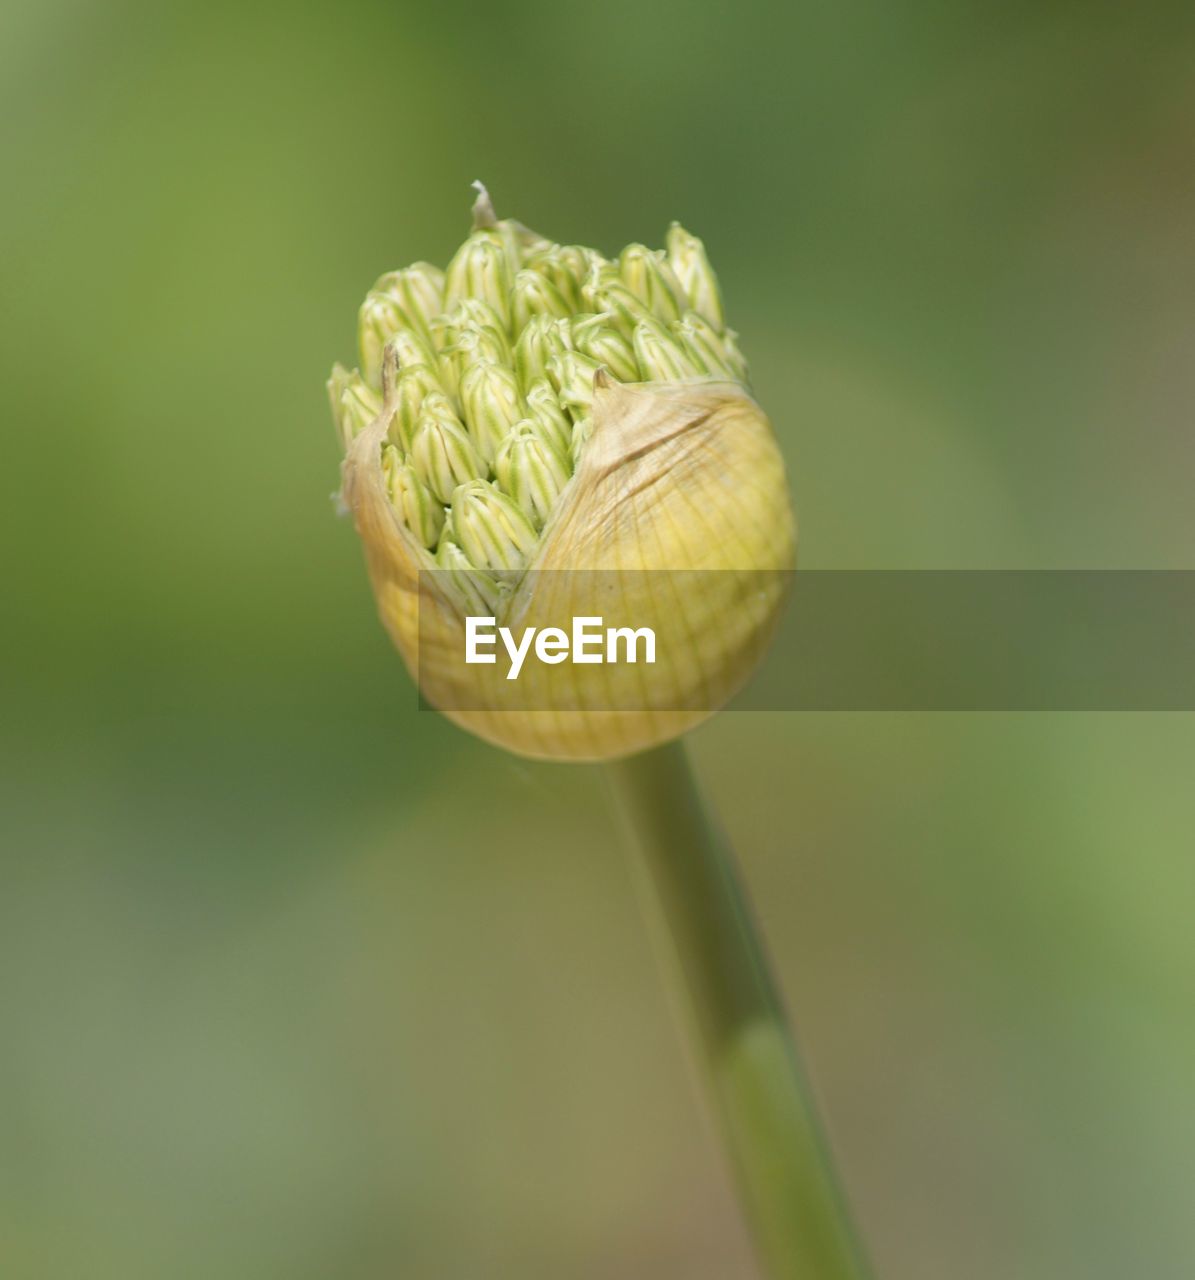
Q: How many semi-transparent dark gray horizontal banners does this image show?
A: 1